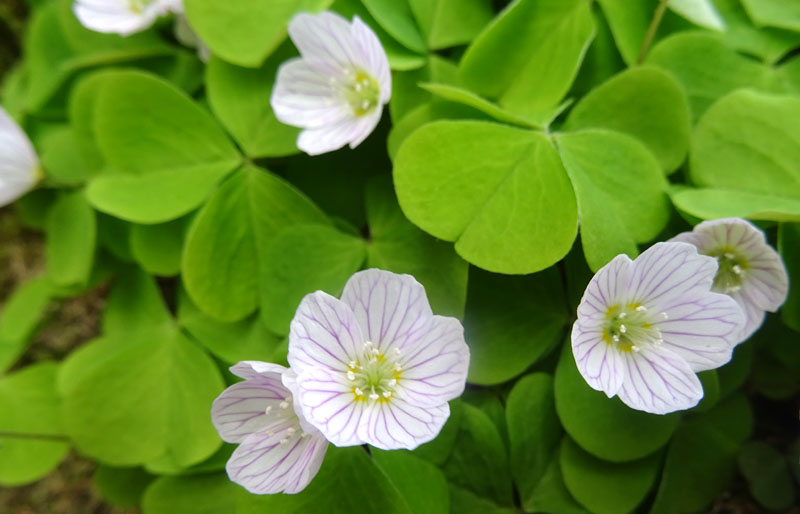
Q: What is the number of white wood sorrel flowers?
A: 7